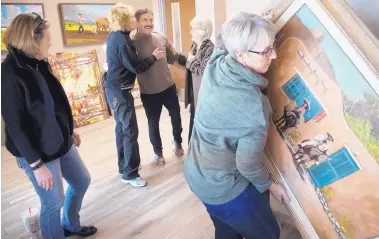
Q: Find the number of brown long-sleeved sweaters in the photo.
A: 1